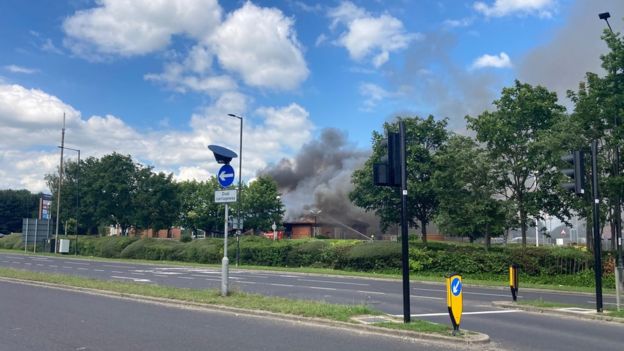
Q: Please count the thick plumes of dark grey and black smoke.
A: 1